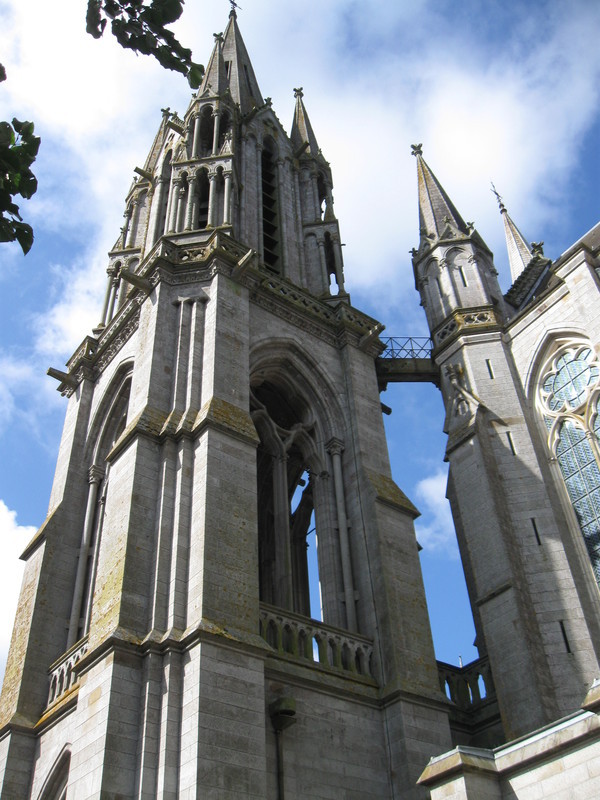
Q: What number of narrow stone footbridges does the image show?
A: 1